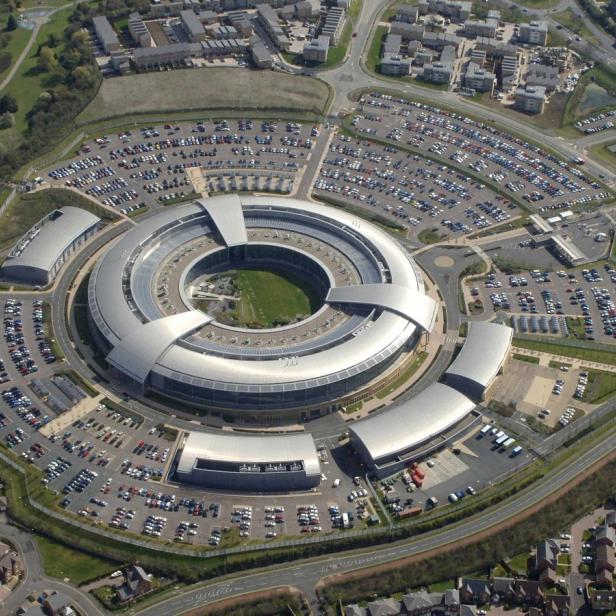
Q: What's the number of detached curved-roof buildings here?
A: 4